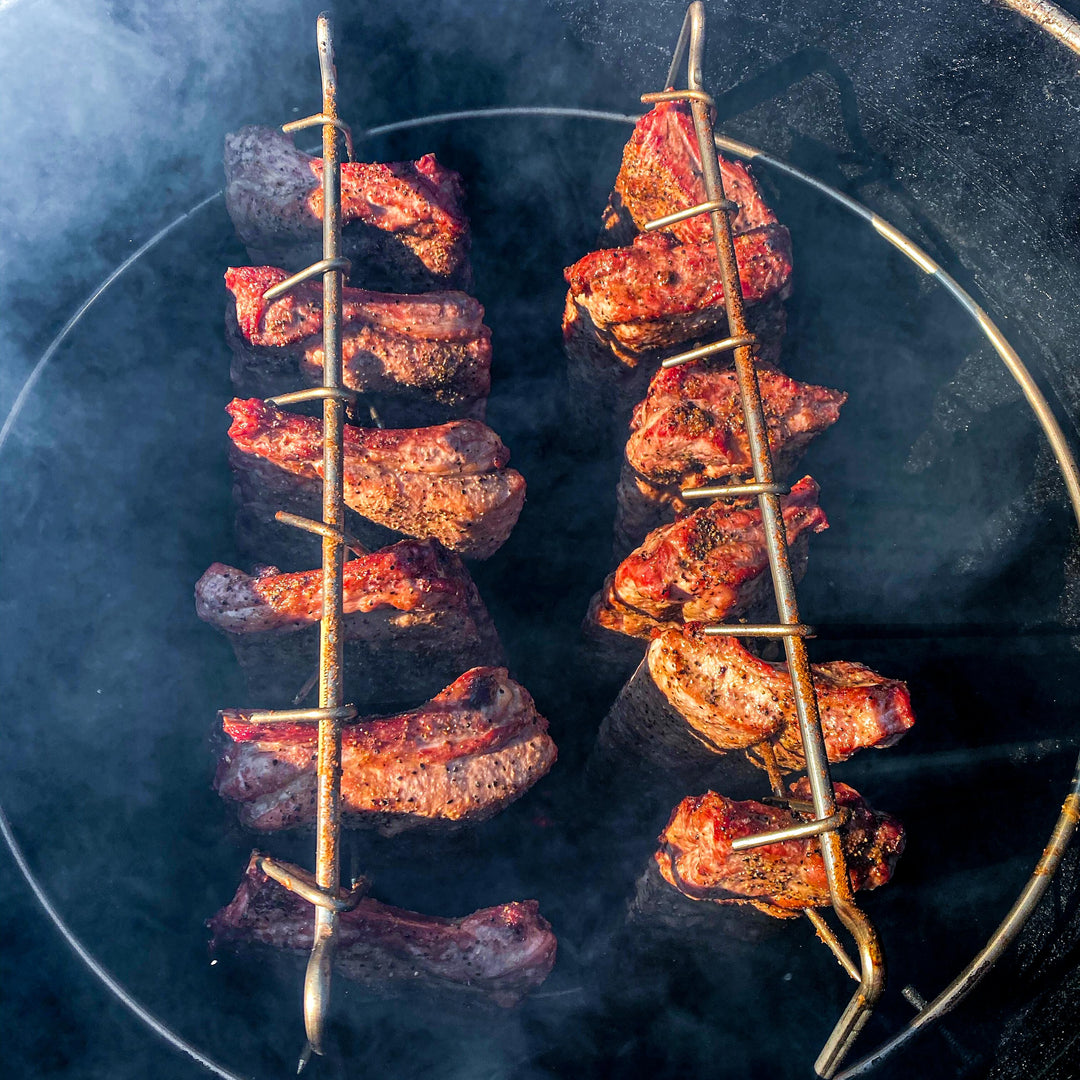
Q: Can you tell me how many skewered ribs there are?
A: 12